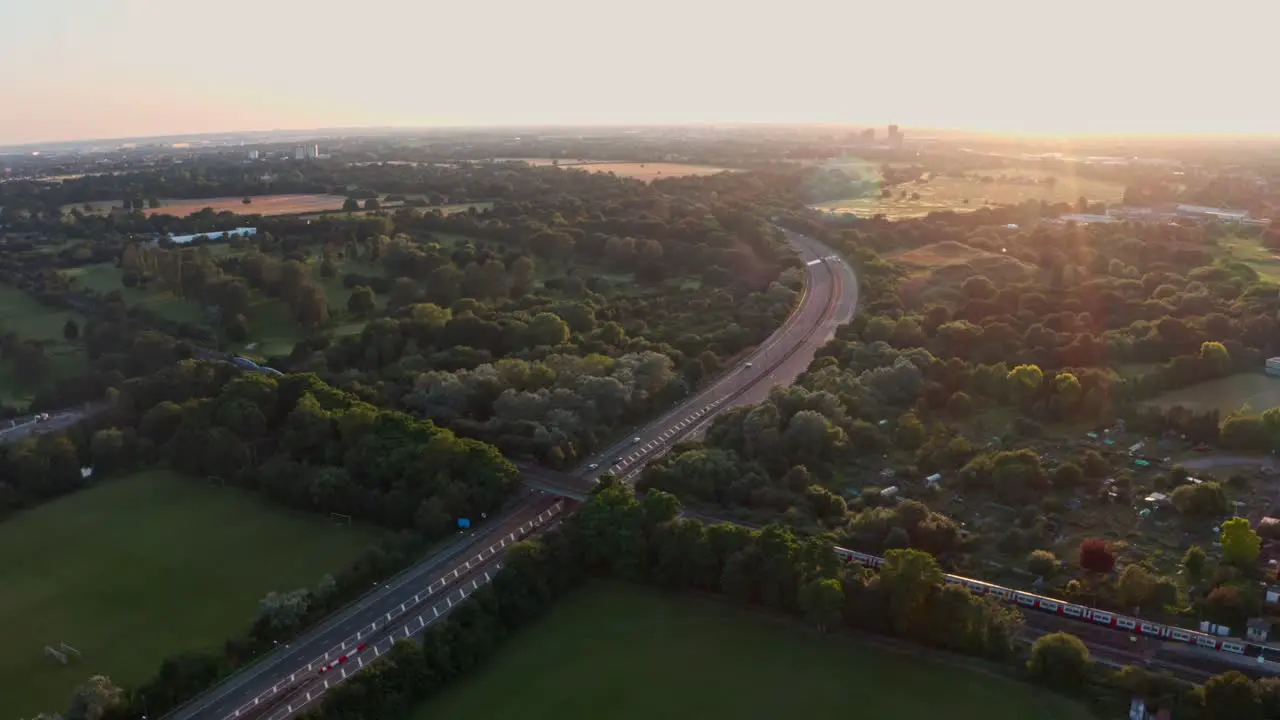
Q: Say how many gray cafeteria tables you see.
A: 0